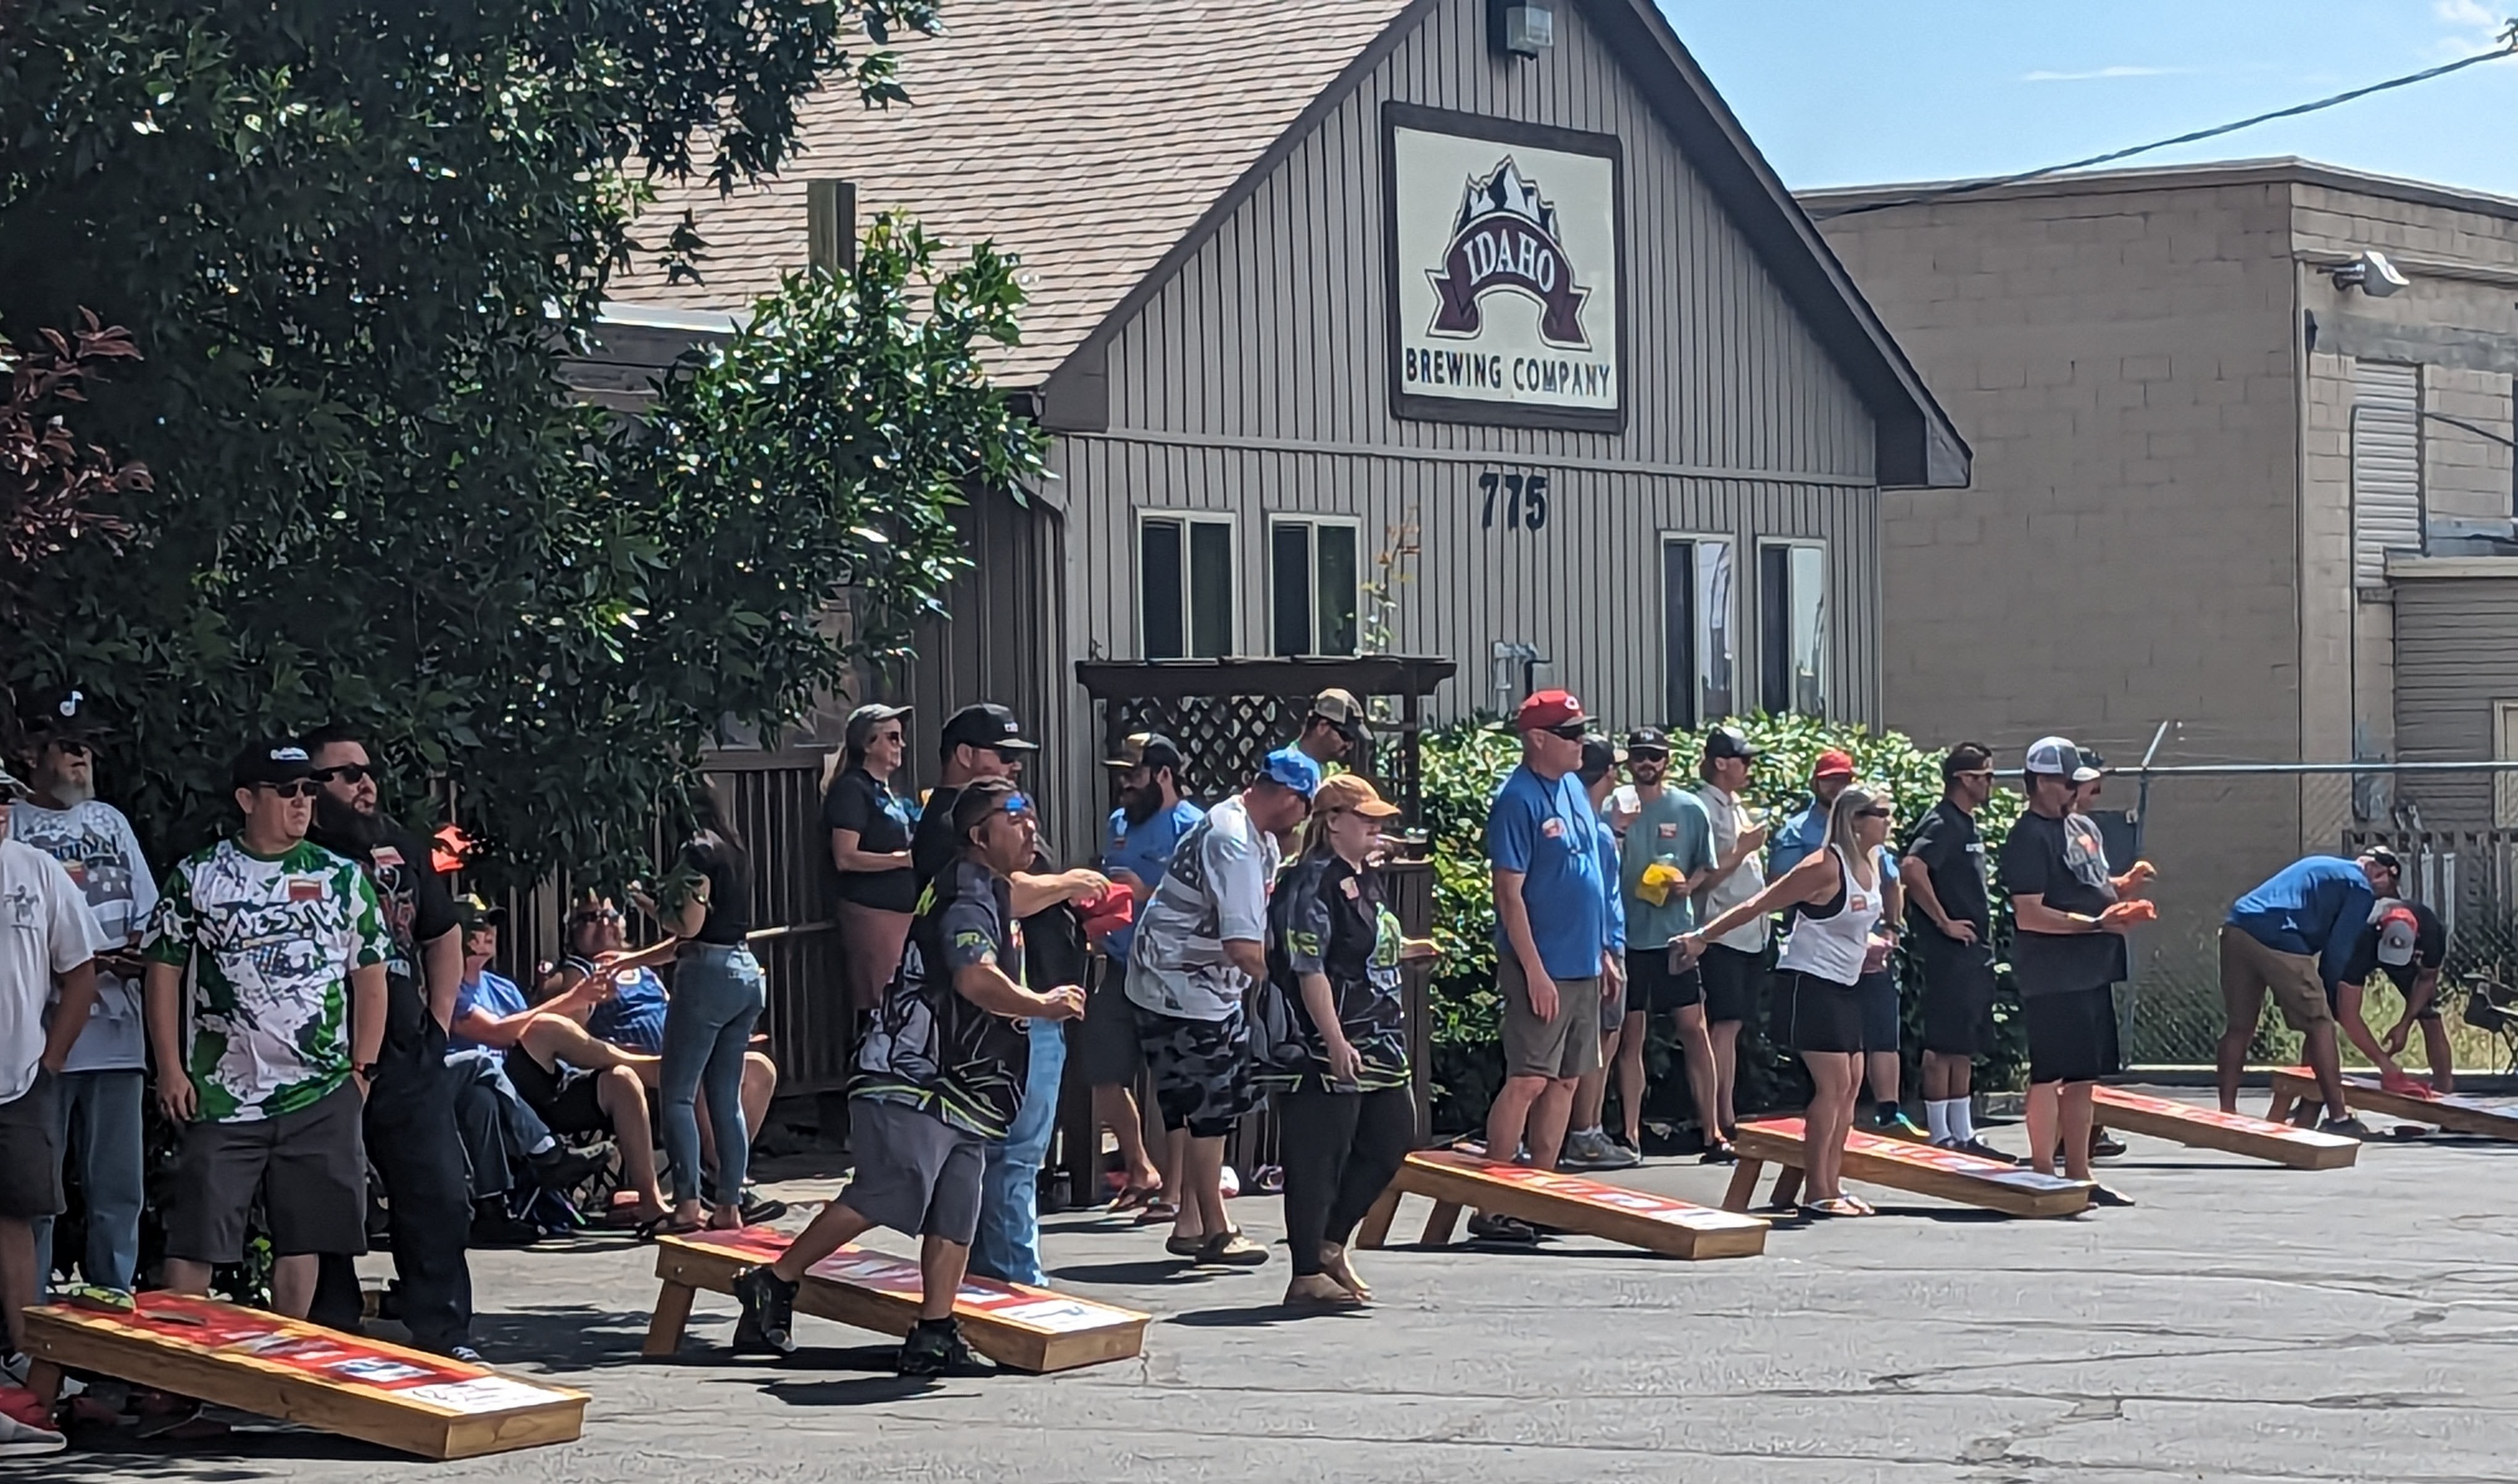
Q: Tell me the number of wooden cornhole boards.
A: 6